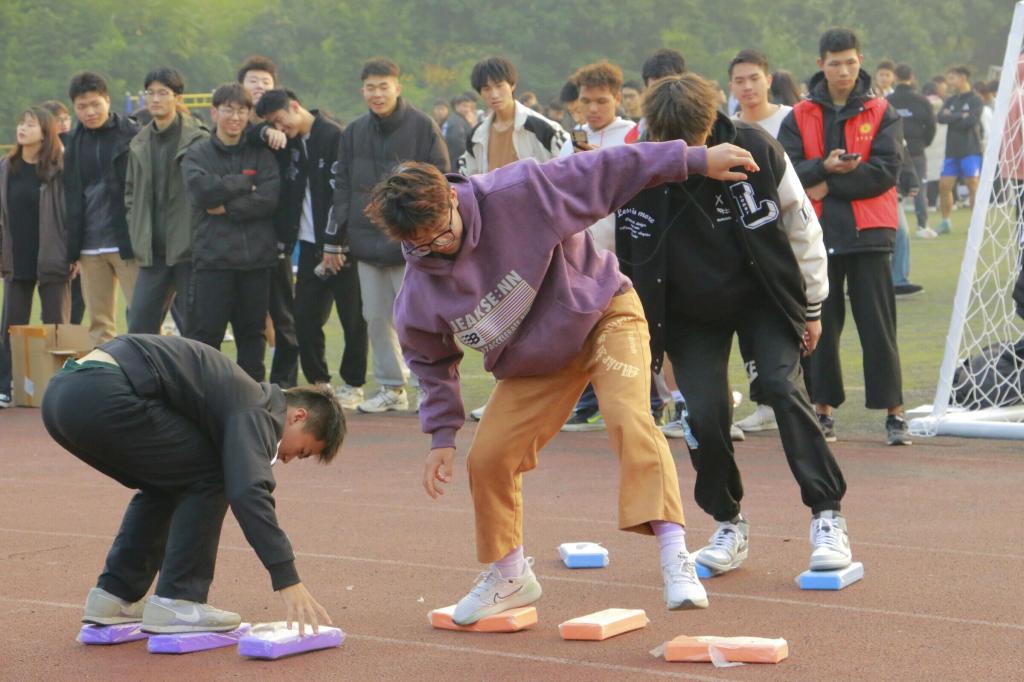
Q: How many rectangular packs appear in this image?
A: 9